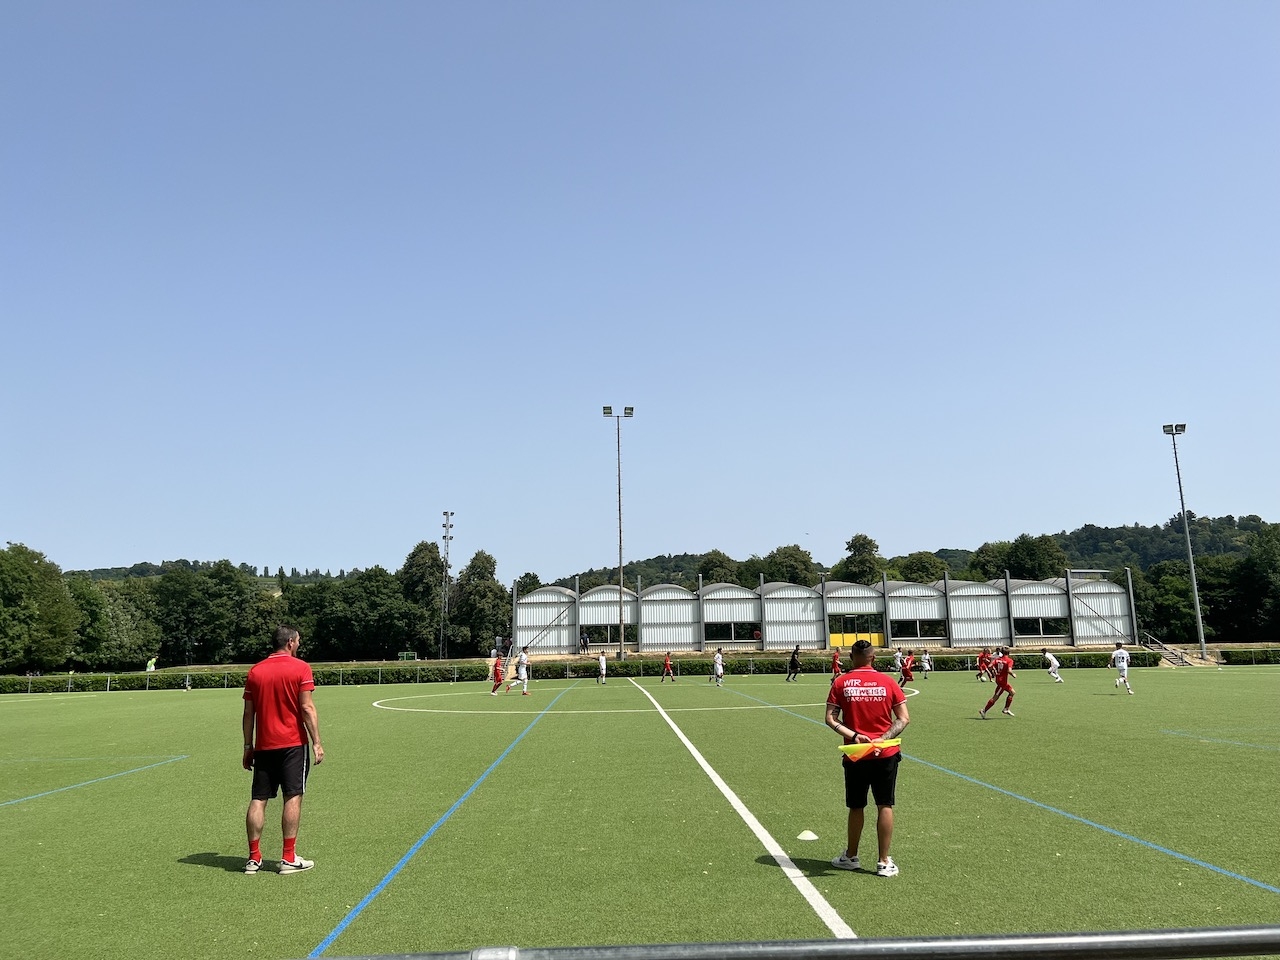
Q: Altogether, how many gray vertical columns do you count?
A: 11